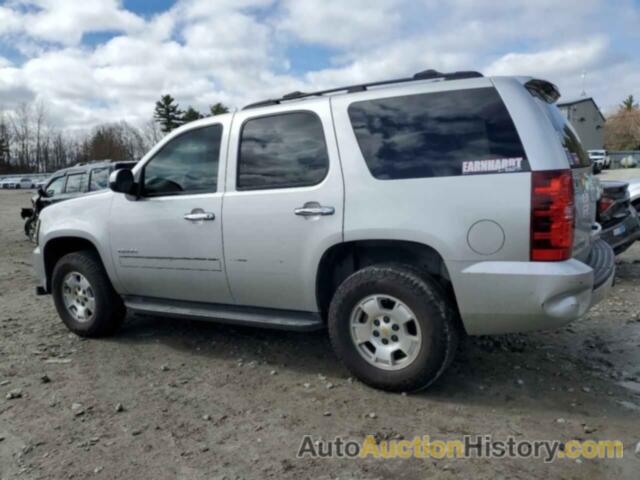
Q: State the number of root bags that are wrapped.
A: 0